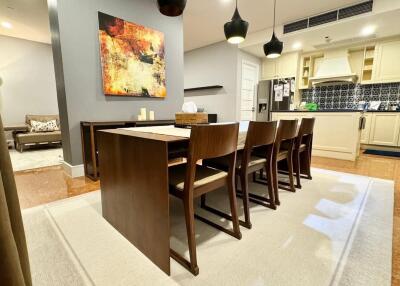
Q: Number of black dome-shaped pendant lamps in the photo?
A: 3